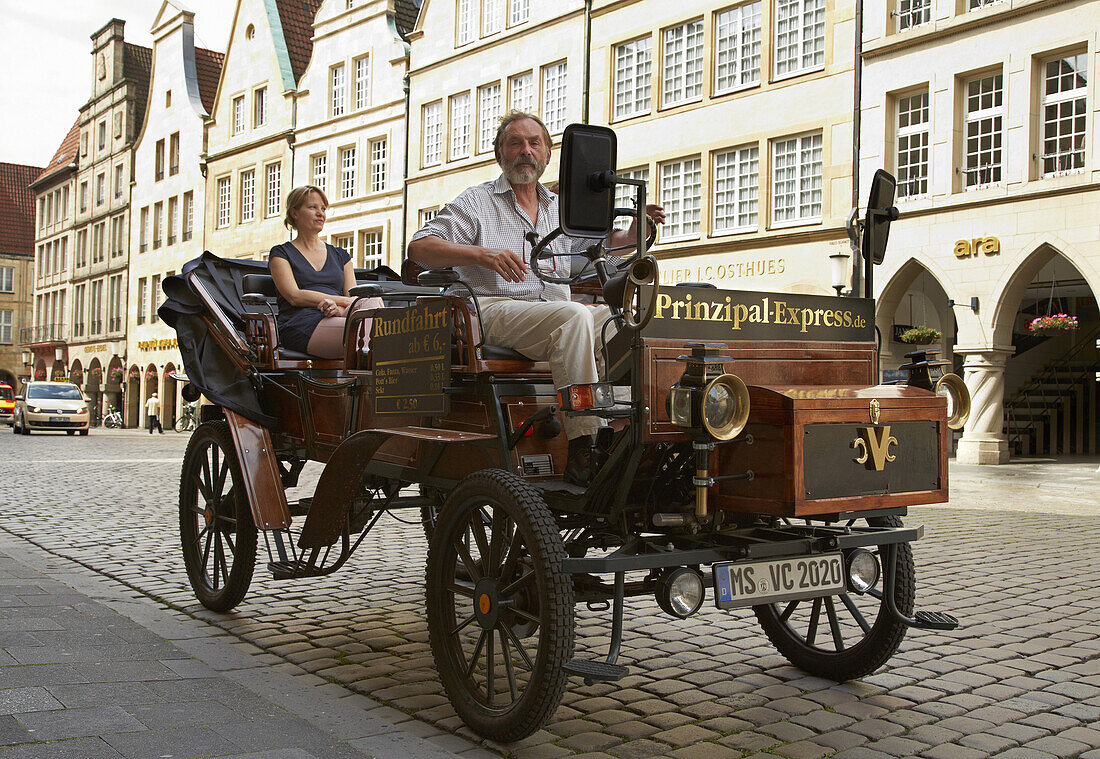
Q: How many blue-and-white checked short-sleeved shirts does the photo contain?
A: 1